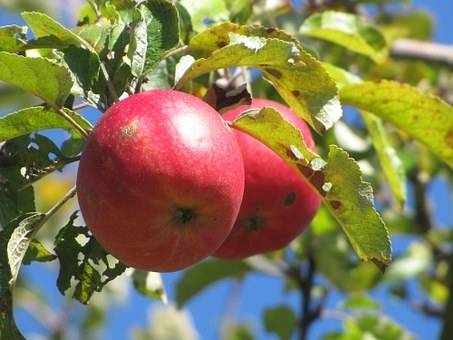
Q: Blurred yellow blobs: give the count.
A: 1